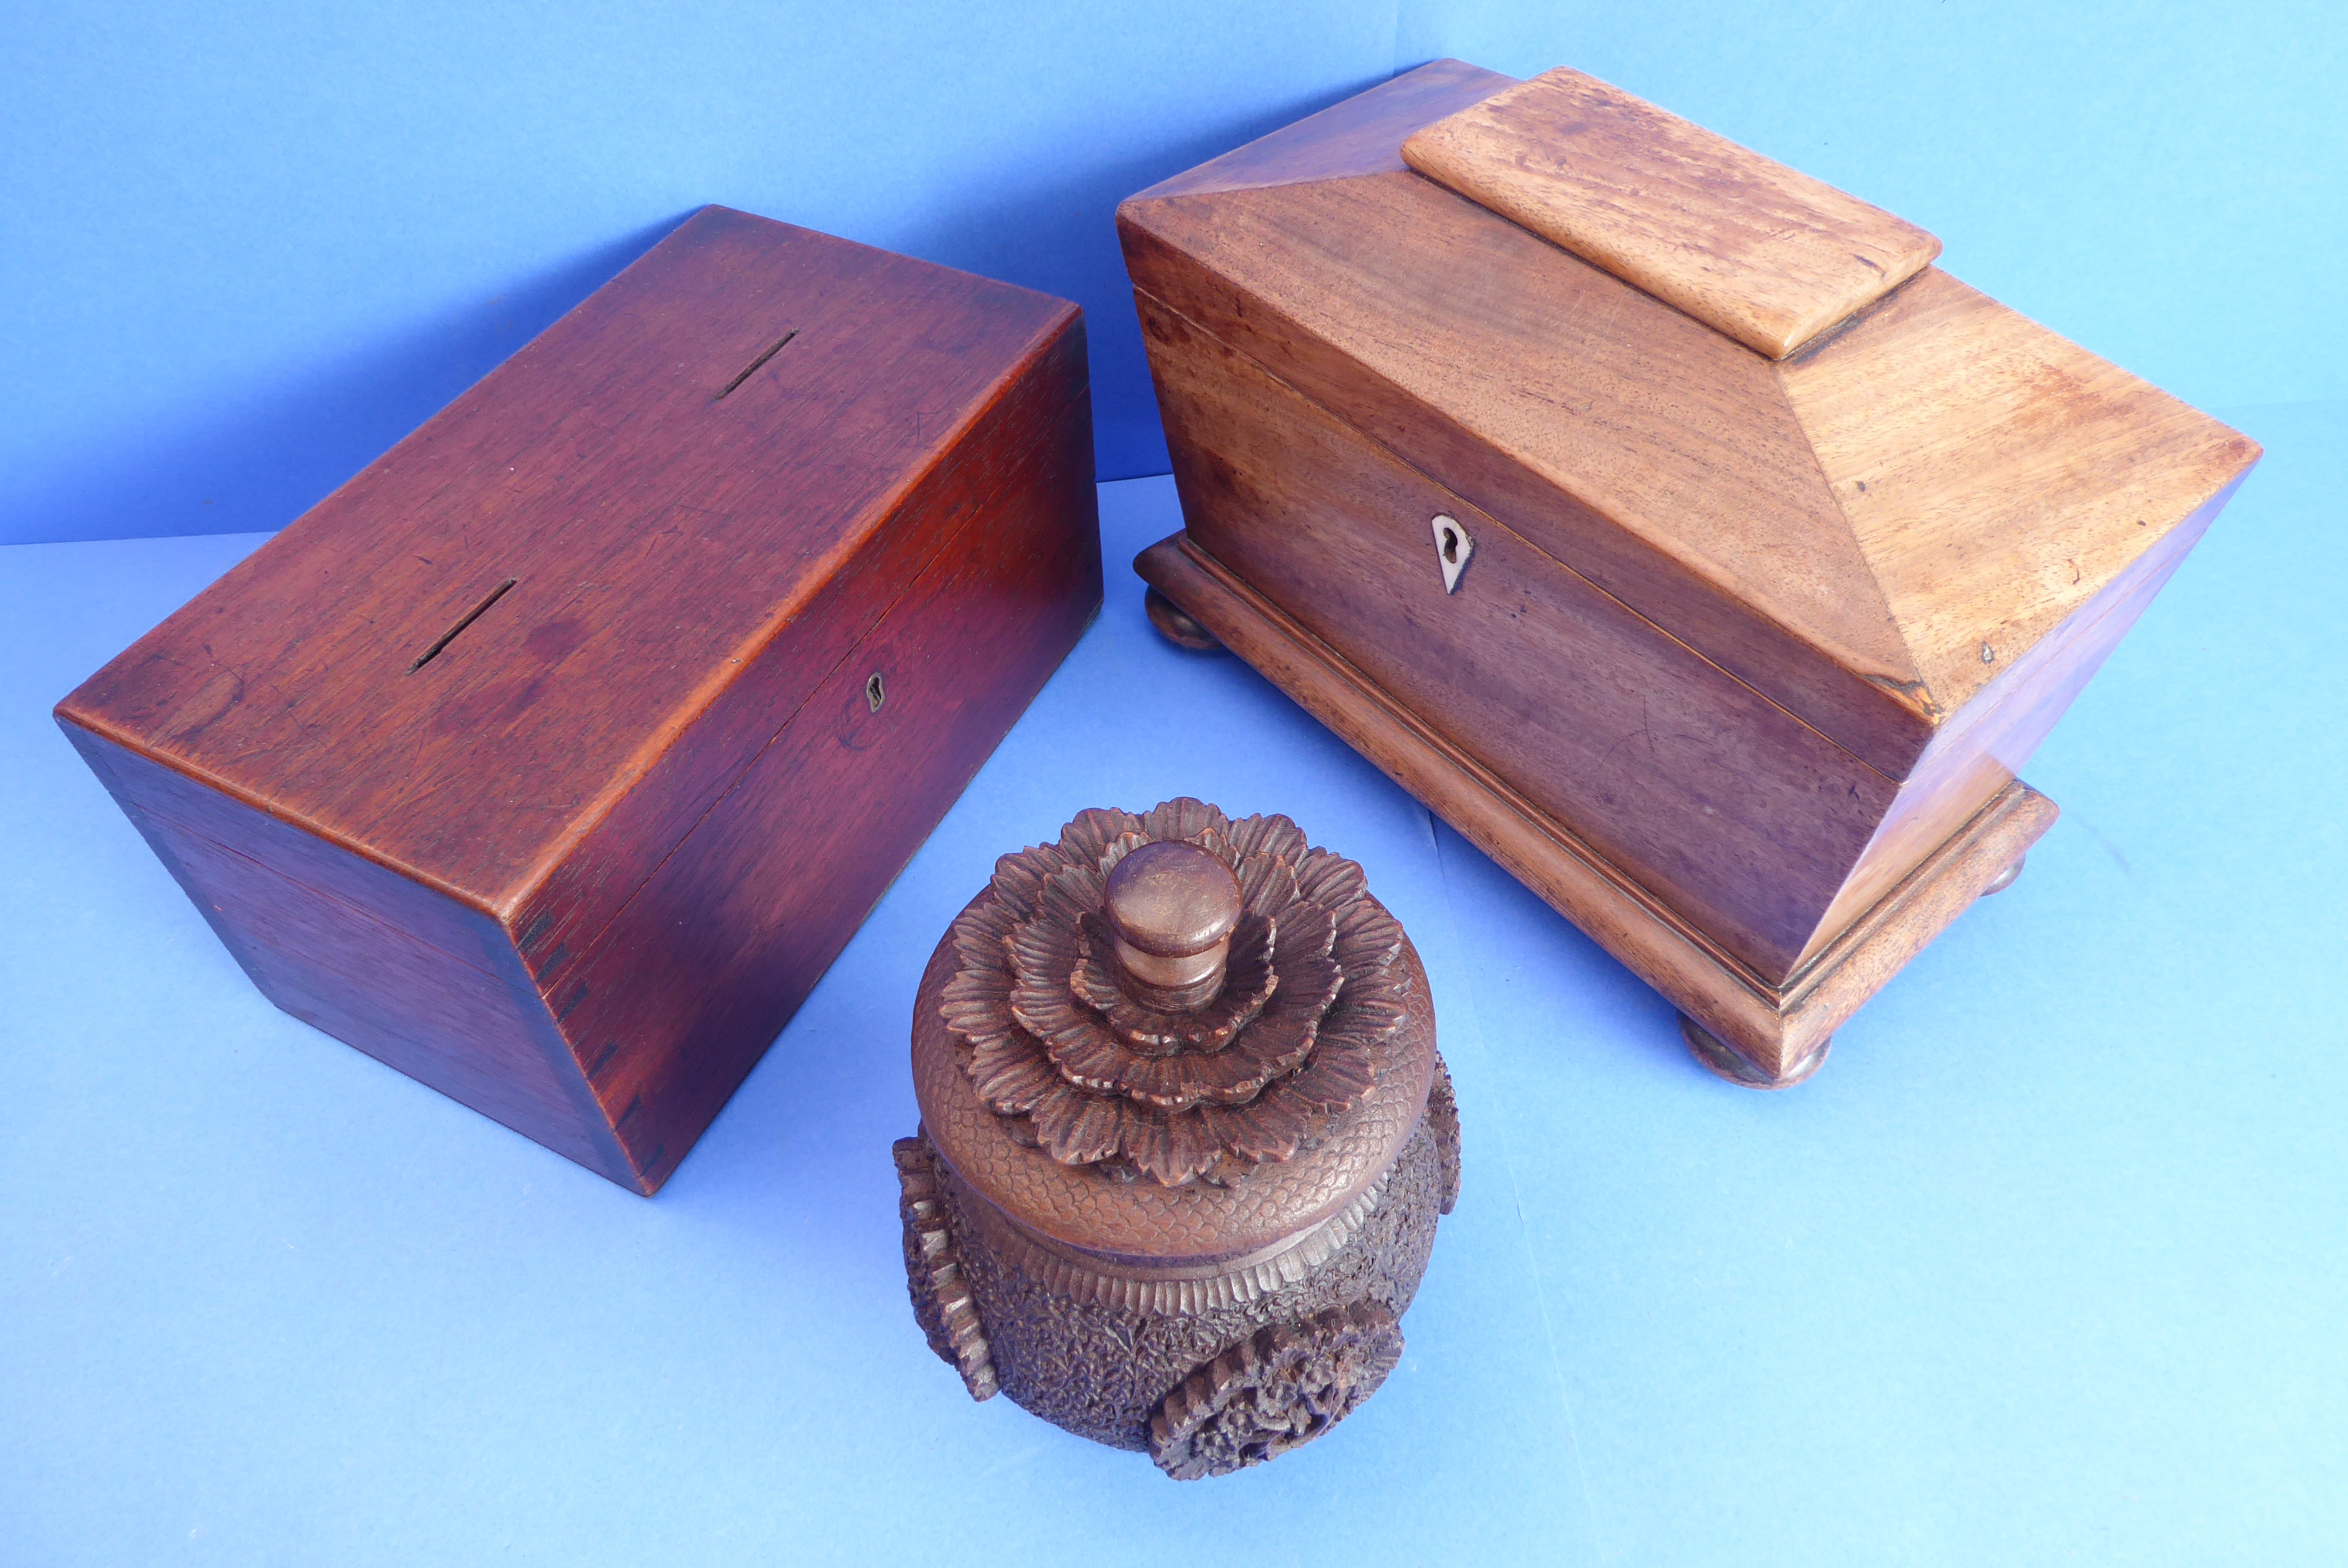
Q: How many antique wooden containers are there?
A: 3